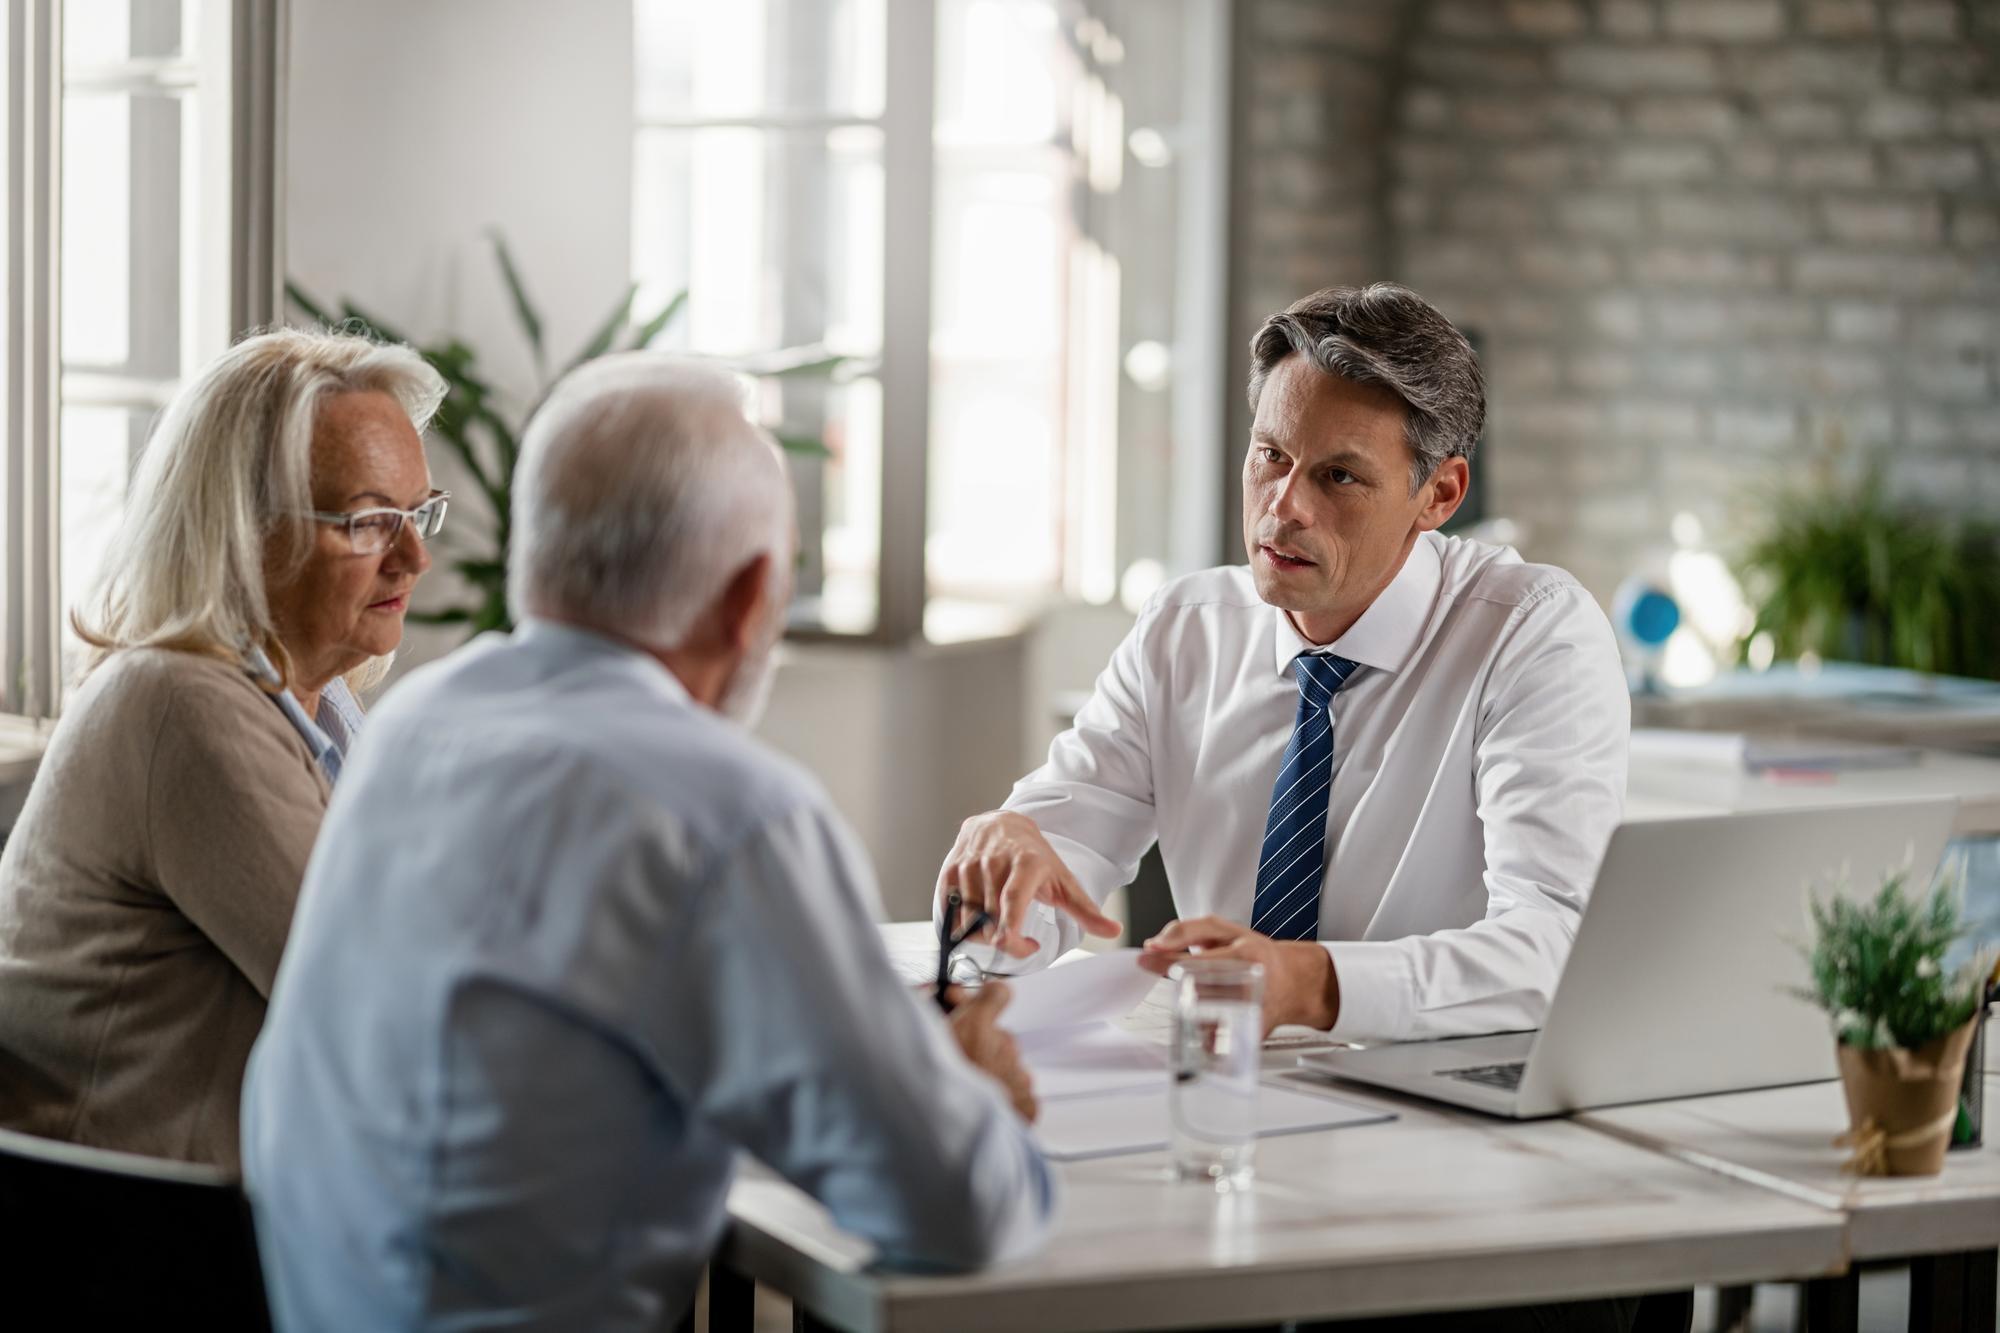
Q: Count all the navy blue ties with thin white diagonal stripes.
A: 1